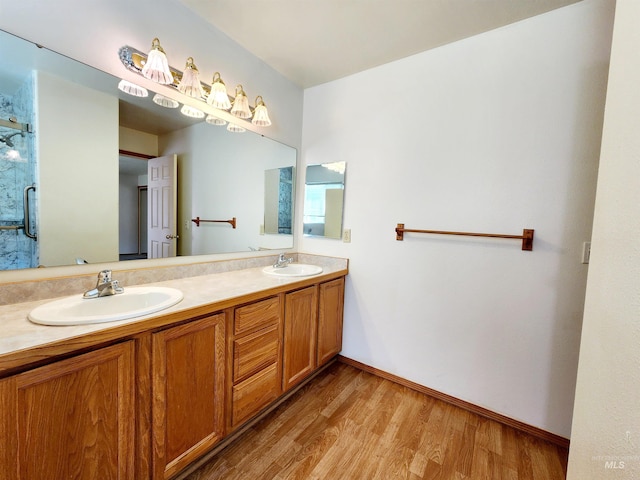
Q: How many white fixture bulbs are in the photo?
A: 5